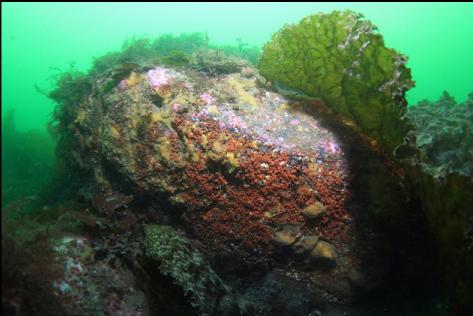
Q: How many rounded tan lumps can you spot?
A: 4